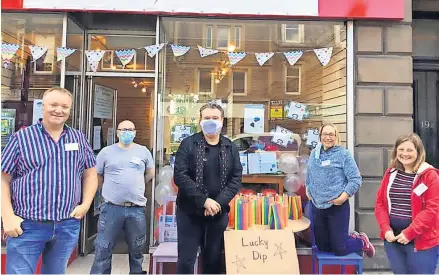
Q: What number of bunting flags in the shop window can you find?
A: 12